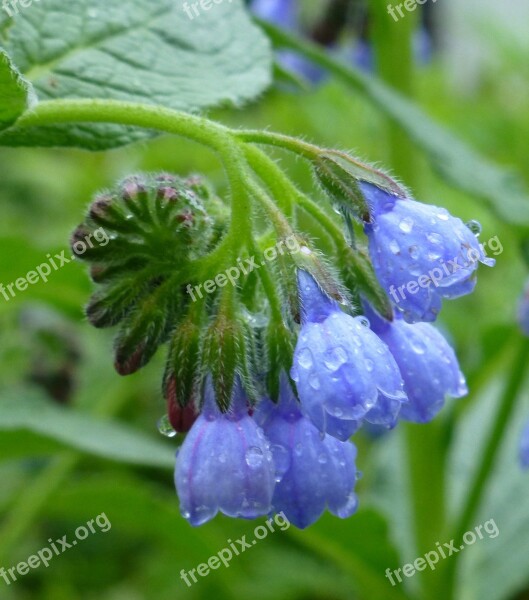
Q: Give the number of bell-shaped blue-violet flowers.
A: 5